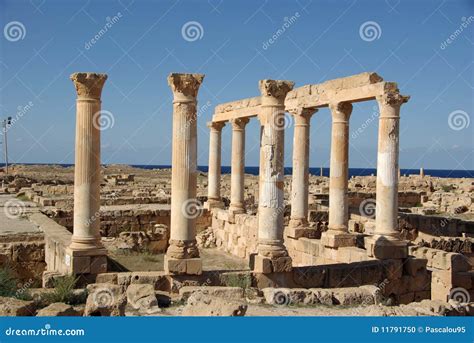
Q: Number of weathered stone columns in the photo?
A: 8